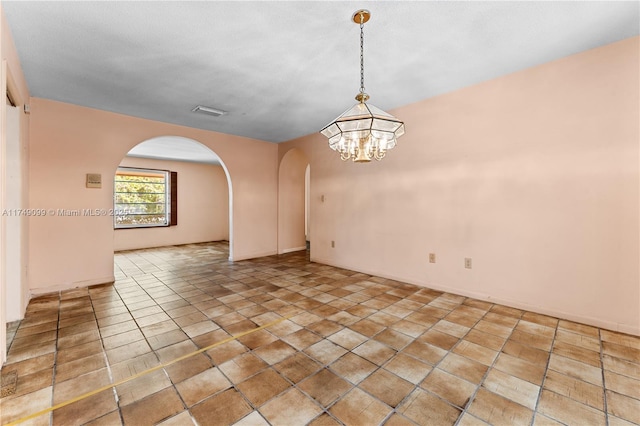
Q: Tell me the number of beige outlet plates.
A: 3